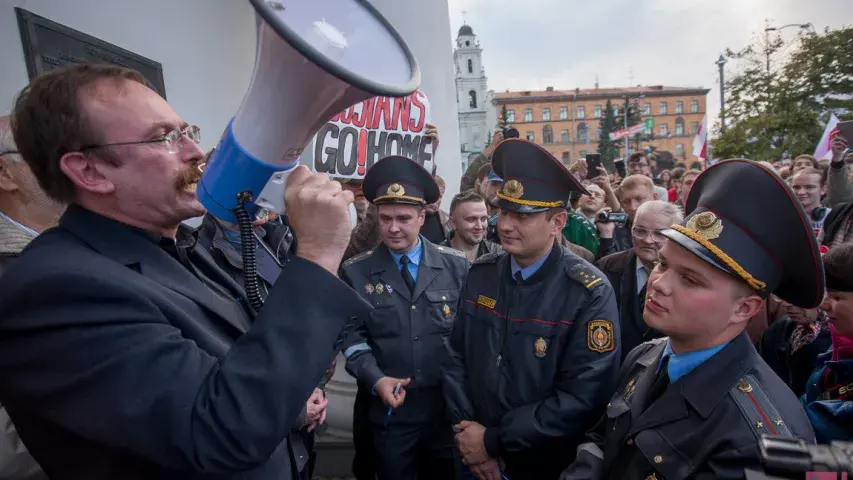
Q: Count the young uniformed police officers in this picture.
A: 3